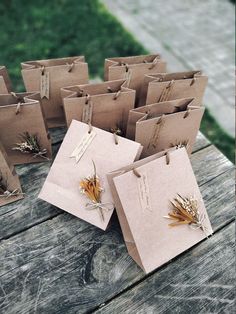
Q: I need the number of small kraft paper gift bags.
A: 10